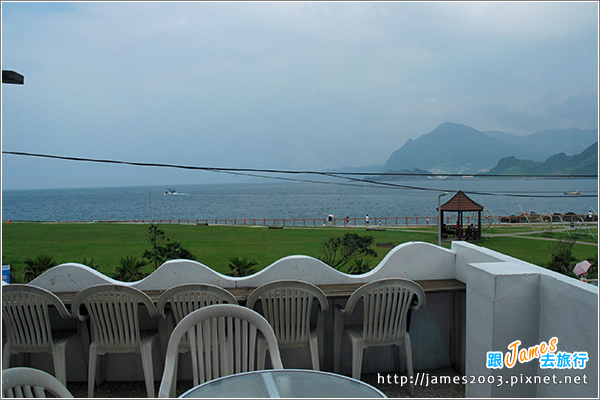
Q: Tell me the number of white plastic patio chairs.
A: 7